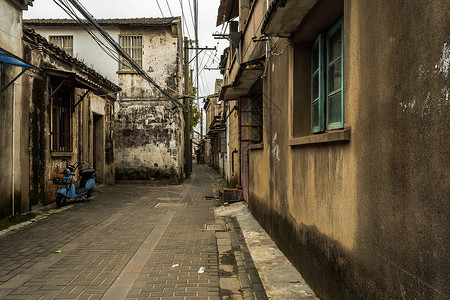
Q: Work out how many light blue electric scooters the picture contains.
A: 1